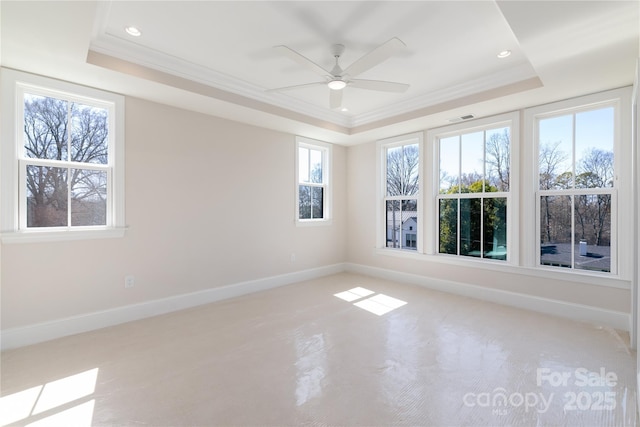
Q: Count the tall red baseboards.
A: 0